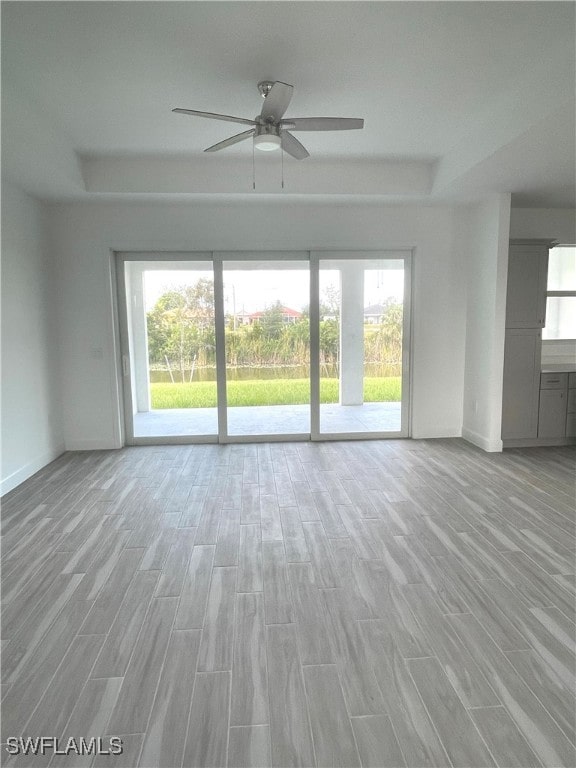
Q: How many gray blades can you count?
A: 5